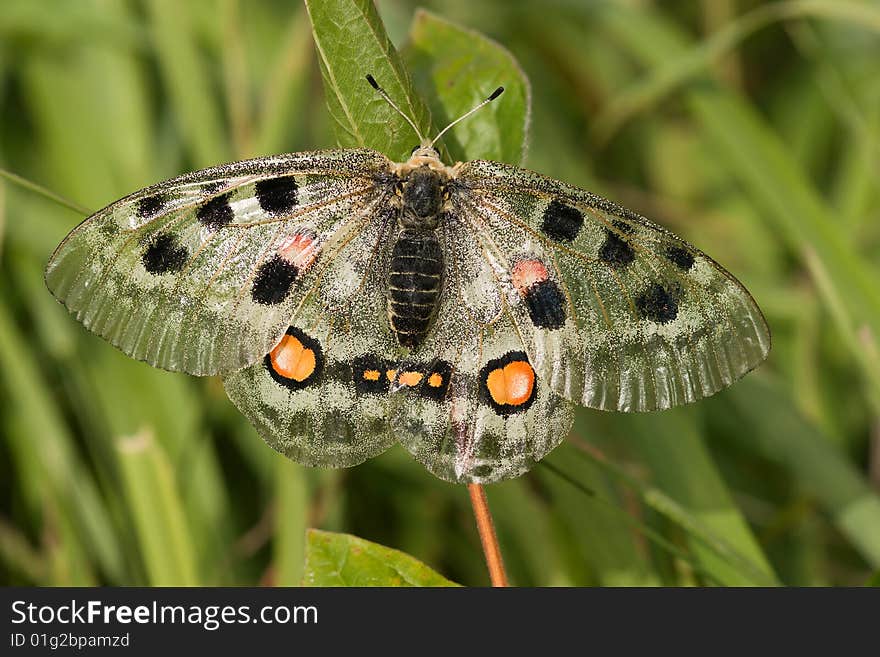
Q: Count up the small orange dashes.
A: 4